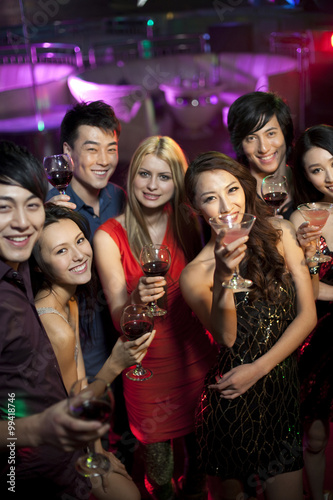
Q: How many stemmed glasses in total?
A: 7